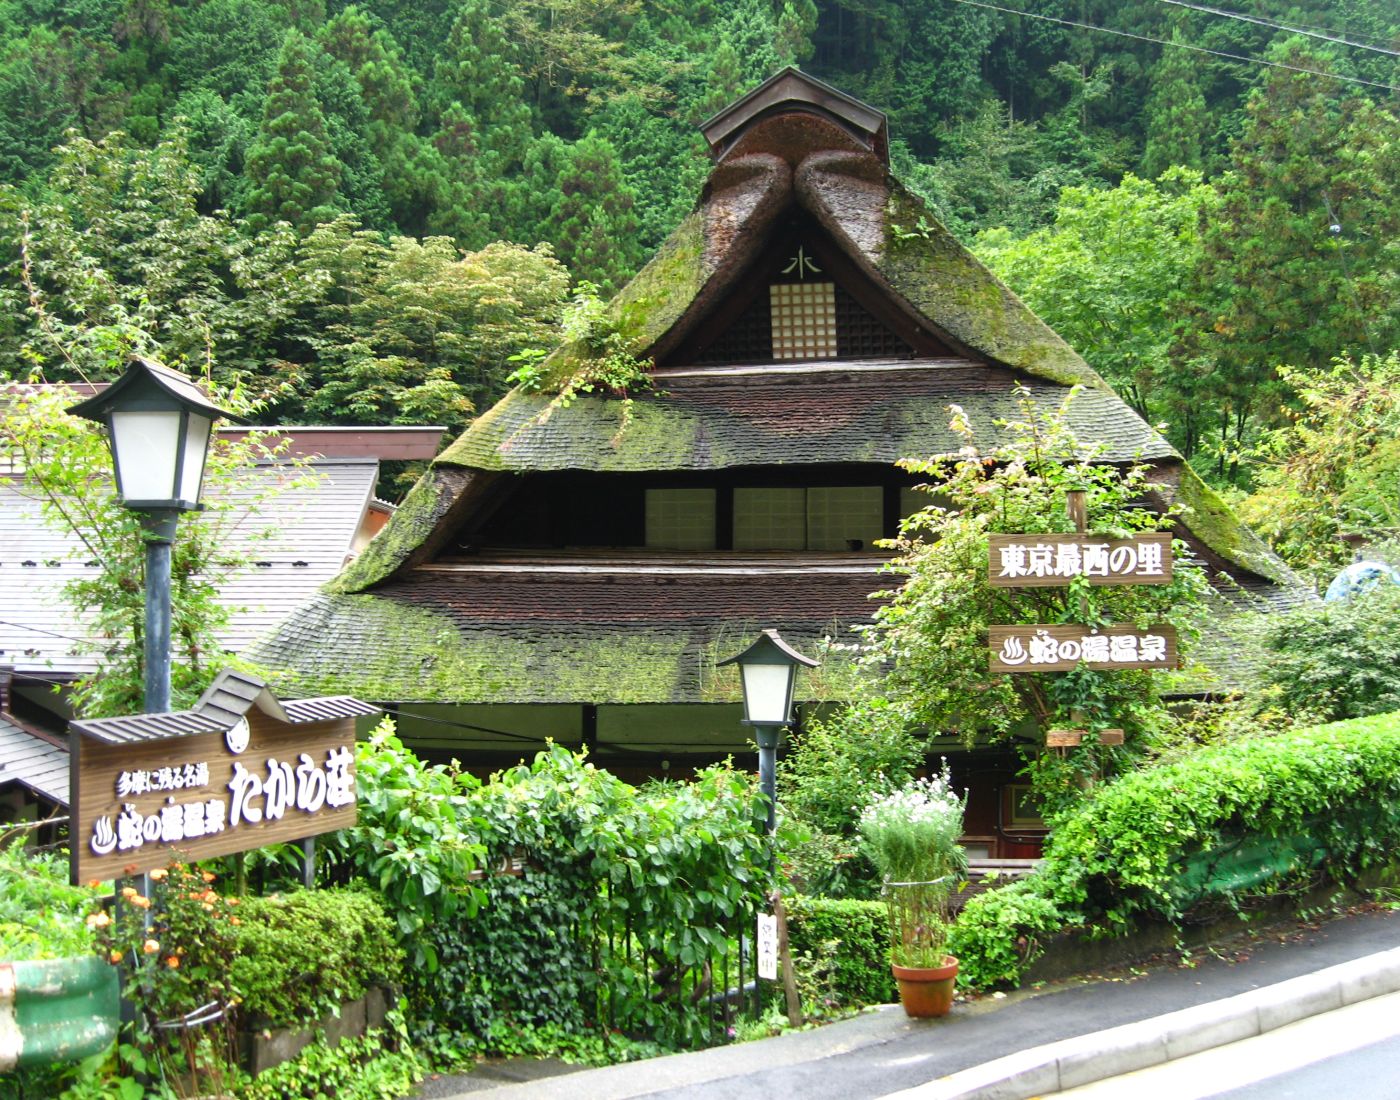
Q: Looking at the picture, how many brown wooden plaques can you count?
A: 3